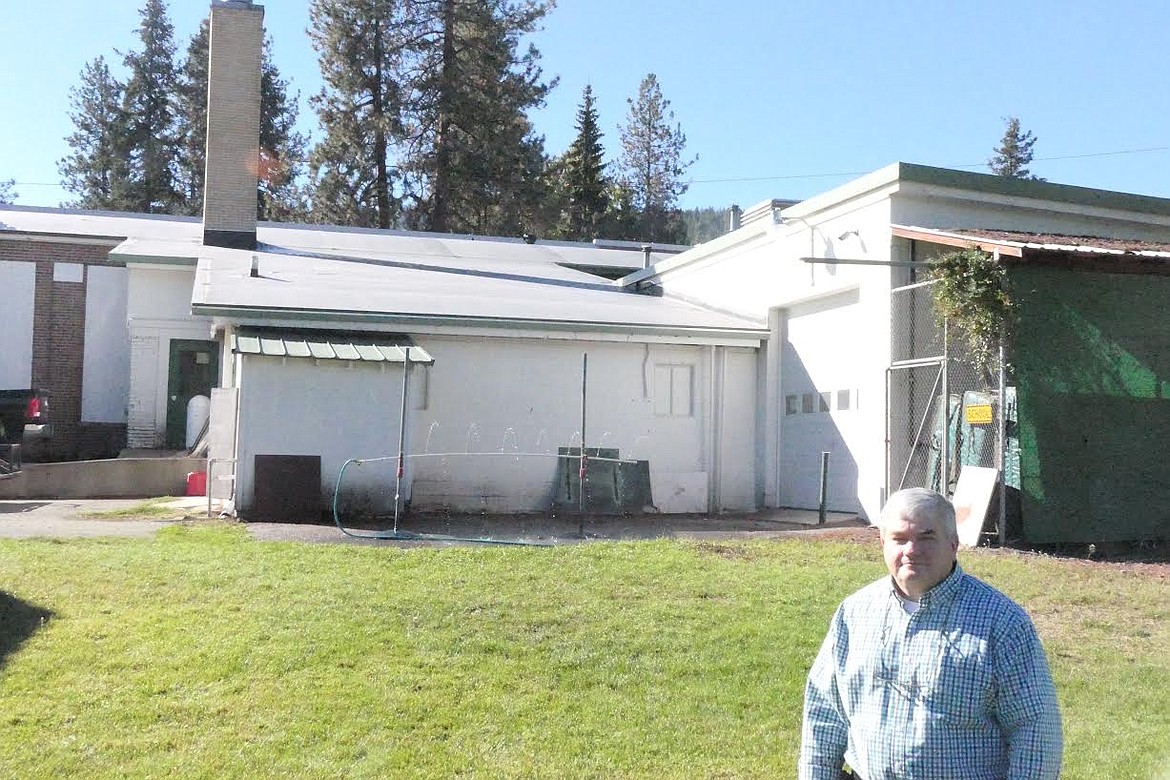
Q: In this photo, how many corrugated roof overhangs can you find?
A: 2